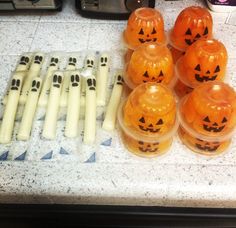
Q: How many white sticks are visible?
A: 12